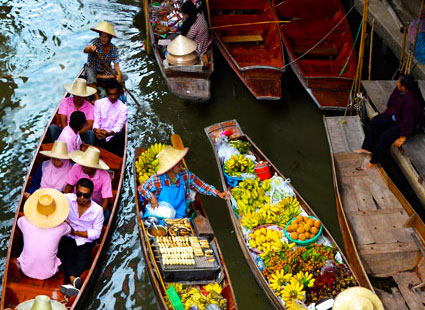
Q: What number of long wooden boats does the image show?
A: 7